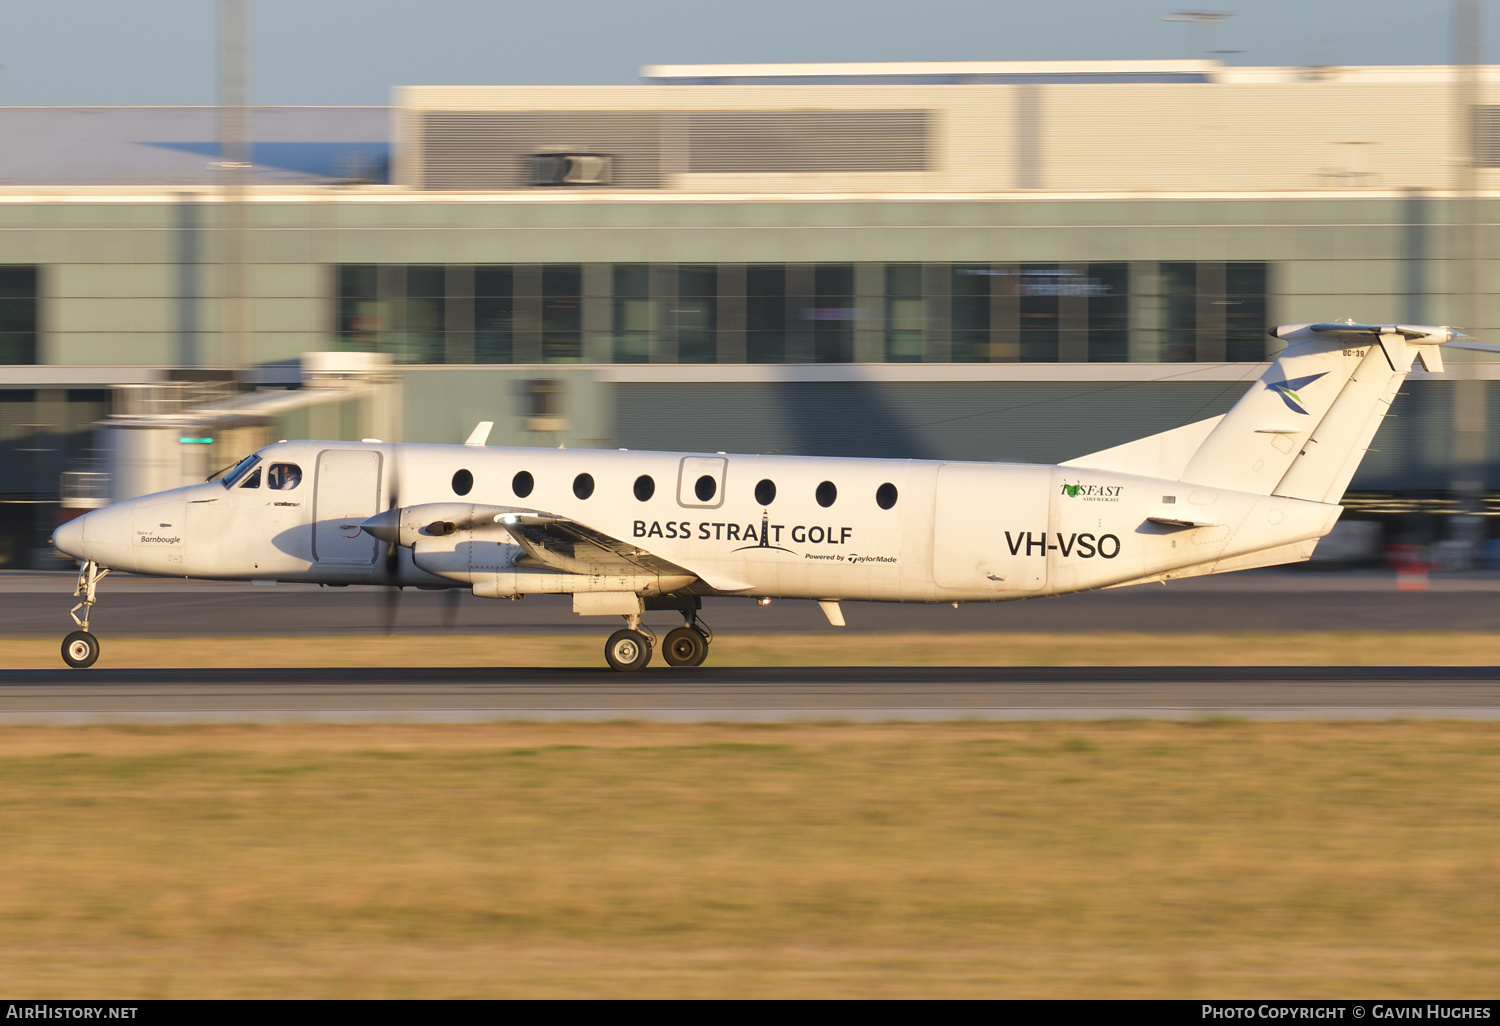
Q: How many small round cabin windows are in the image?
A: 8